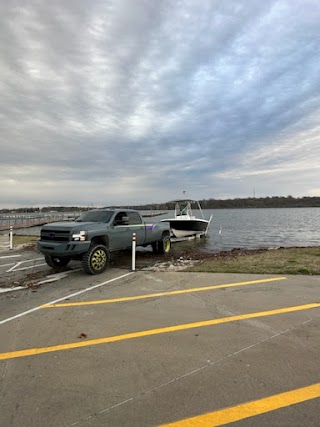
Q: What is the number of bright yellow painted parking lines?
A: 3